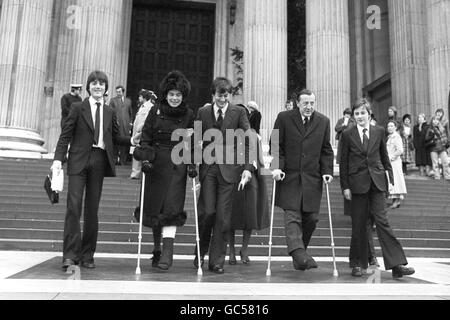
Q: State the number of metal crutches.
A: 4